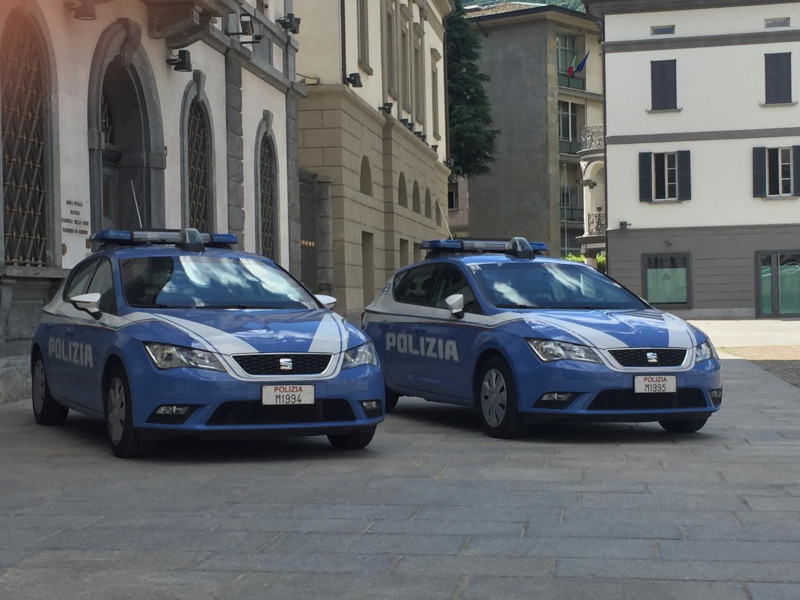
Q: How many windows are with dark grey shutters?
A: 4